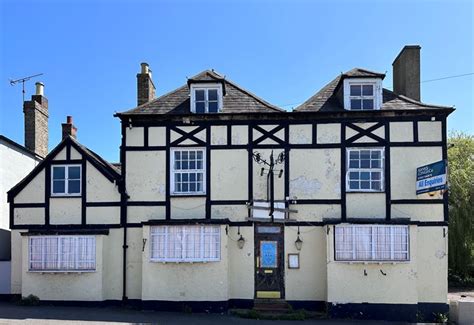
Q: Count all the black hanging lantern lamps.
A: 2